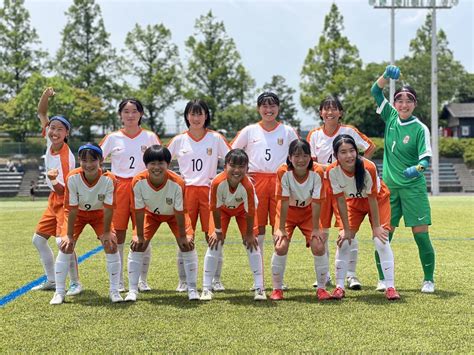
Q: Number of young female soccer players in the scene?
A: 11